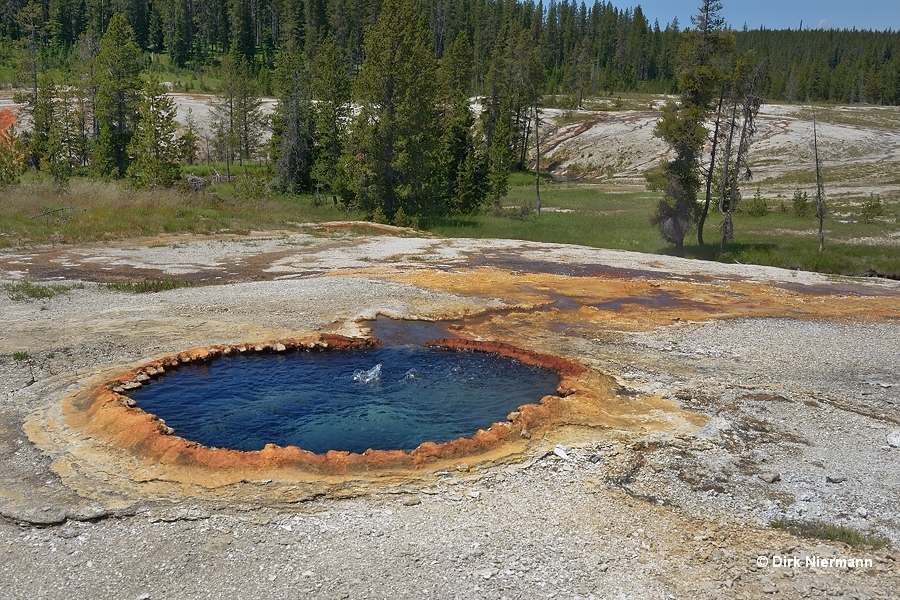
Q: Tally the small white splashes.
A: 2